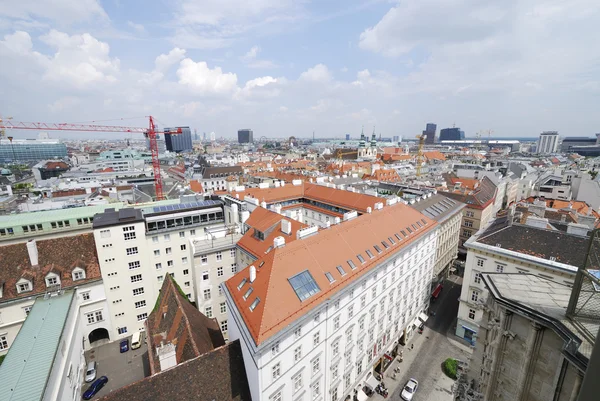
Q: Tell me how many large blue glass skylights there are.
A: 1